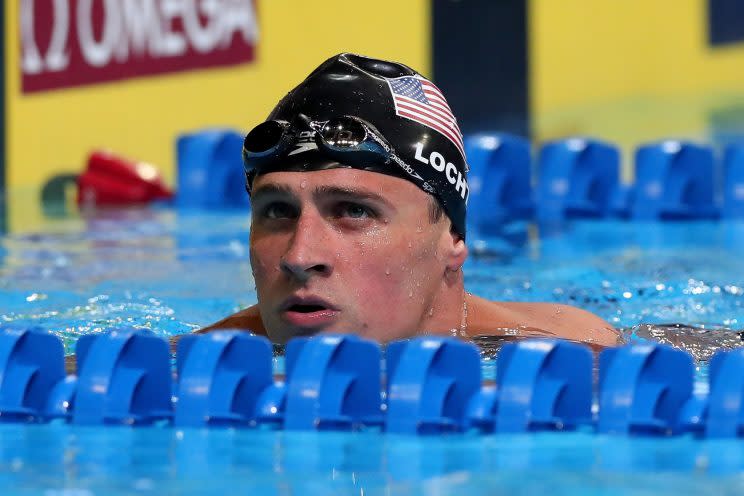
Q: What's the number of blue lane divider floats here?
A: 13